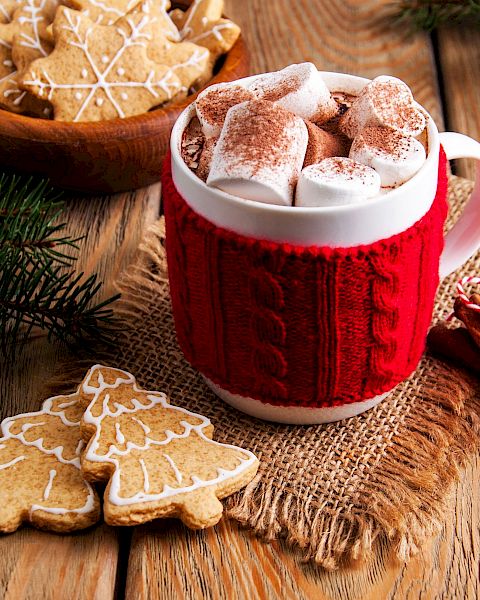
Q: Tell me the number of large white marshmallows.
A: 6